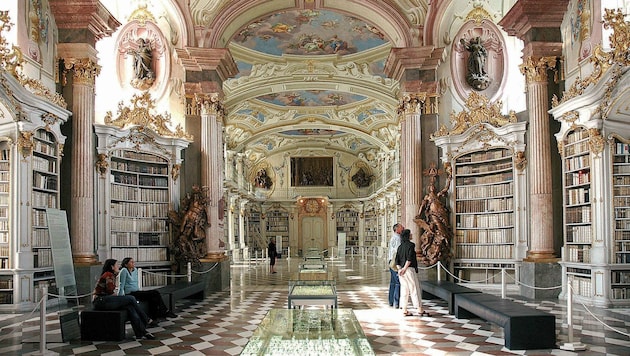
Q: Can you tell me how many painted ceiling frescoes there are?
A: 3